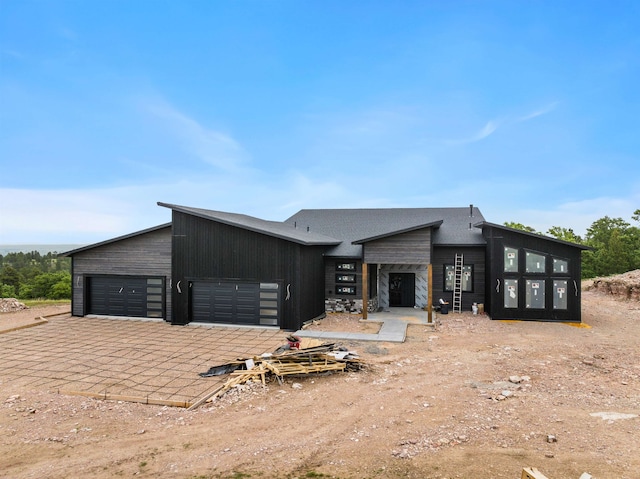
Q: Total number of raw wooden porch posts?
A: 2